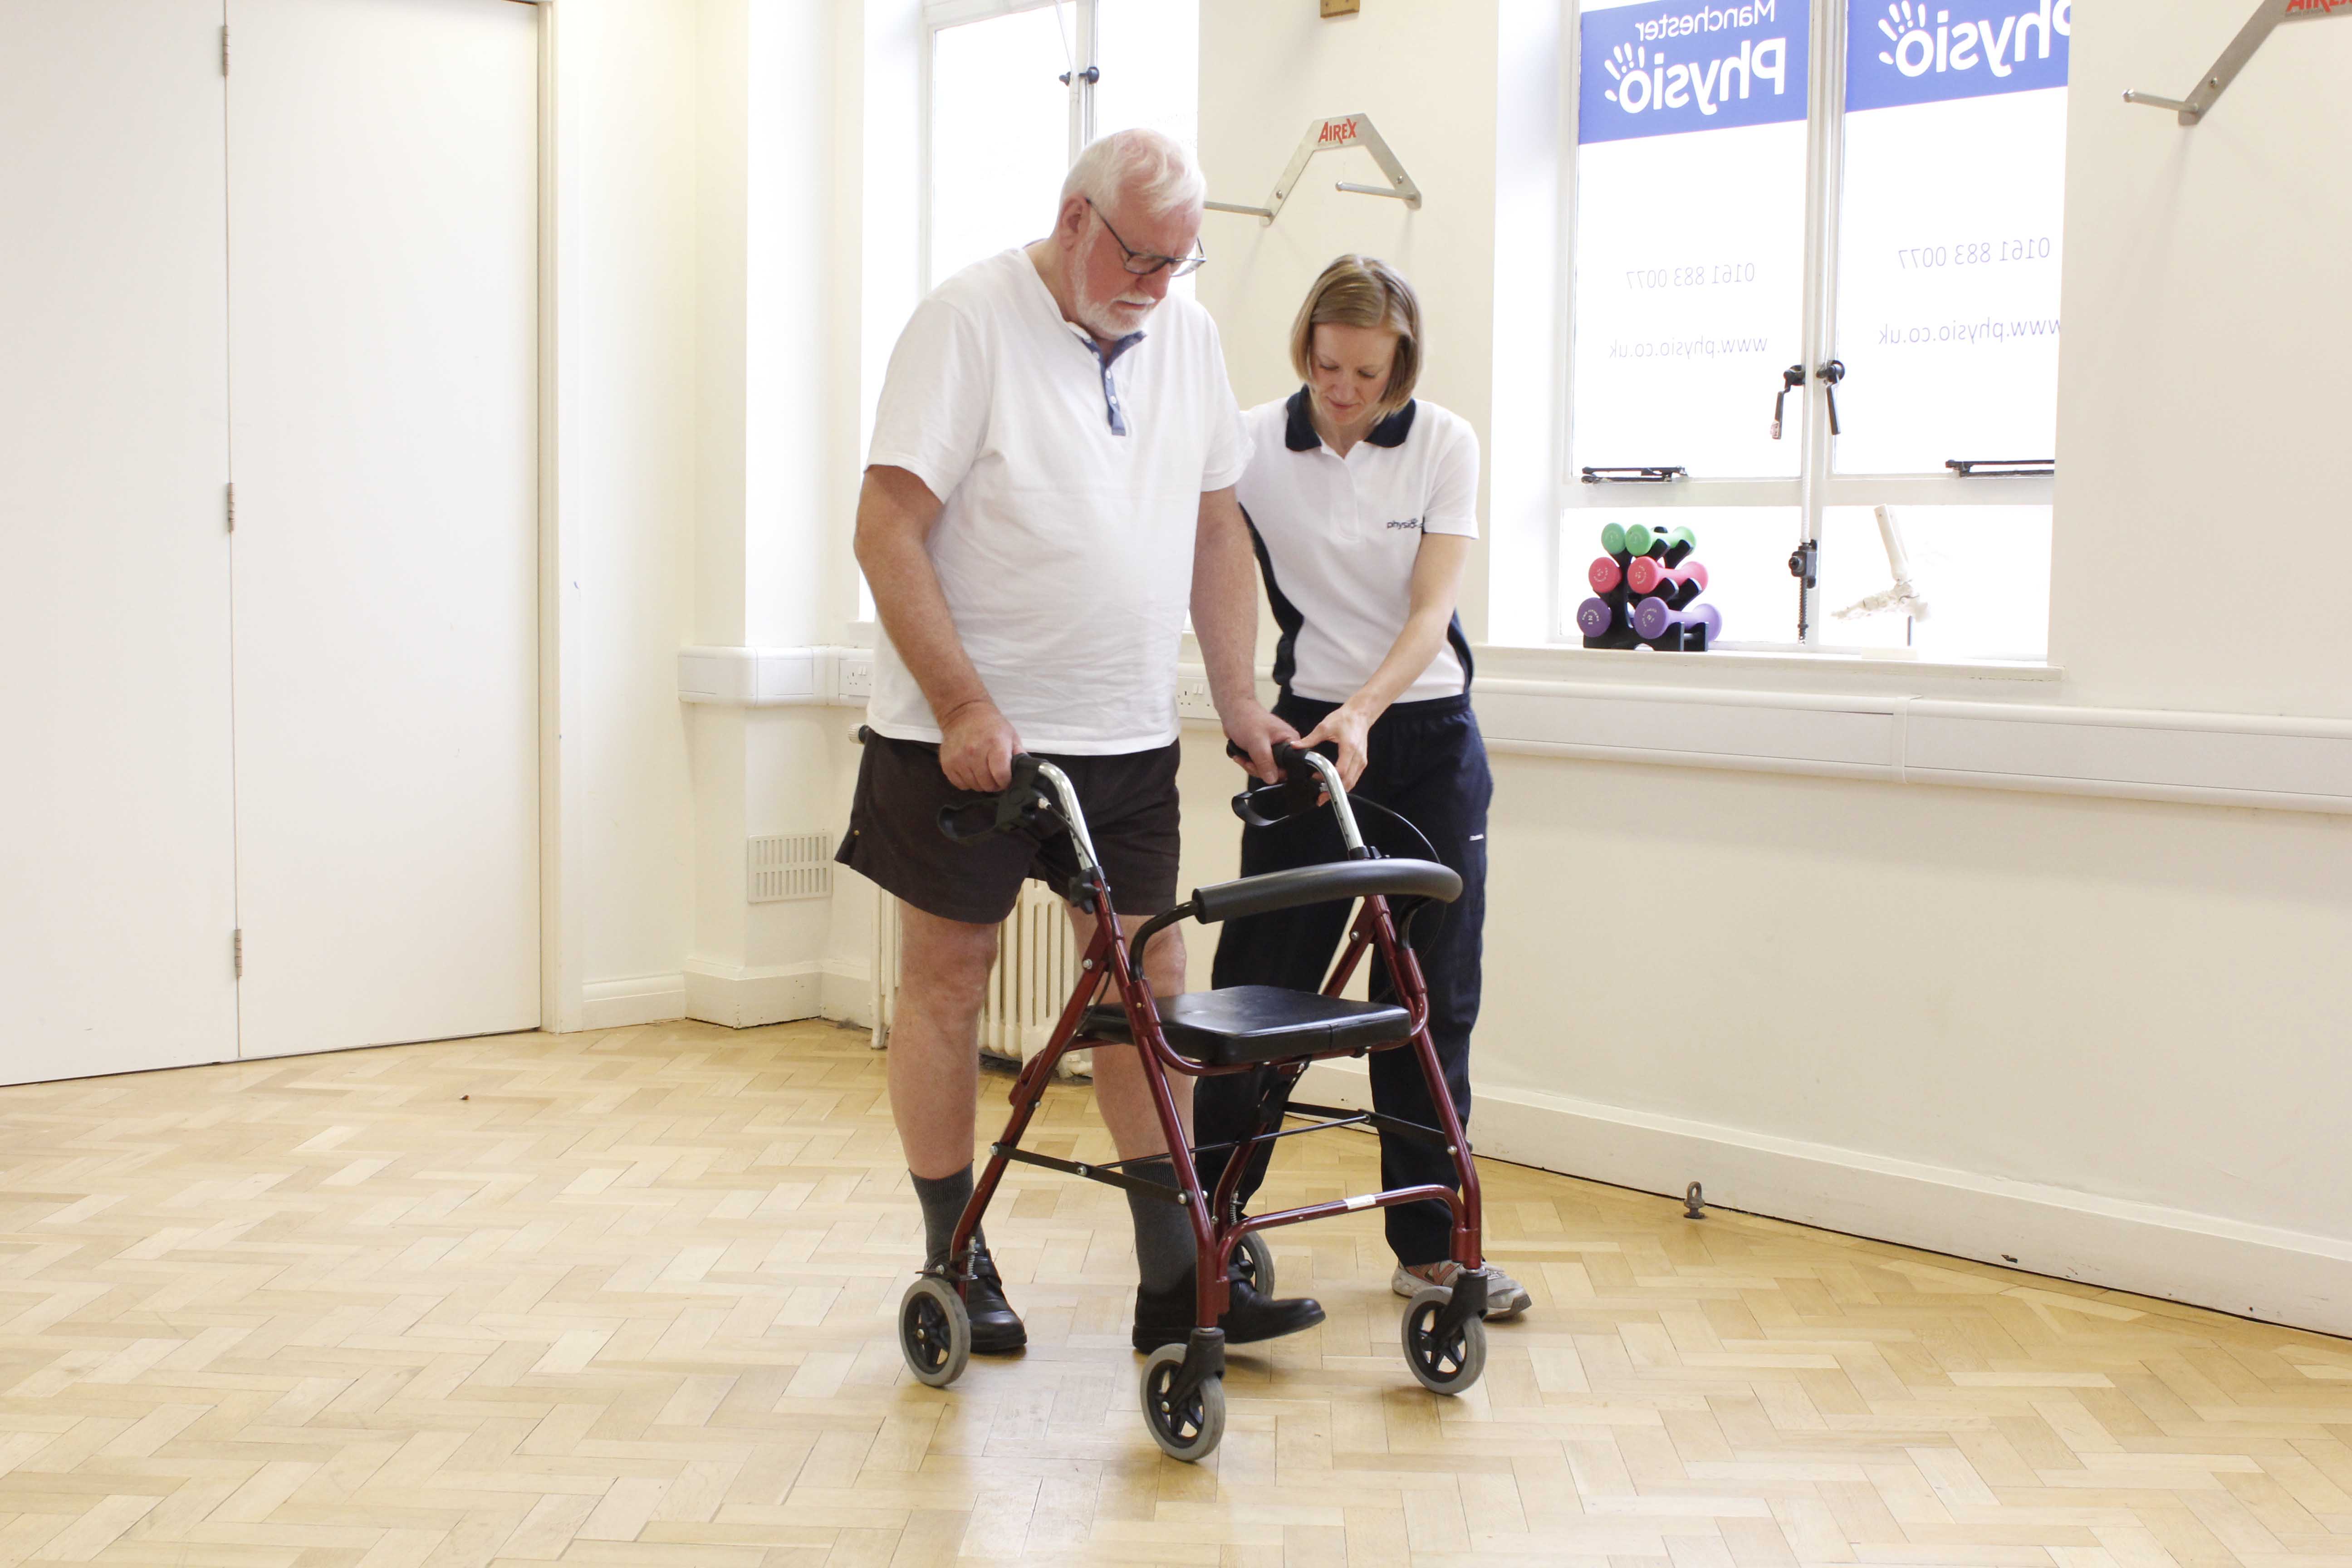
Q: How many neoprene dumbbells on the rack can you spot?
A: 6